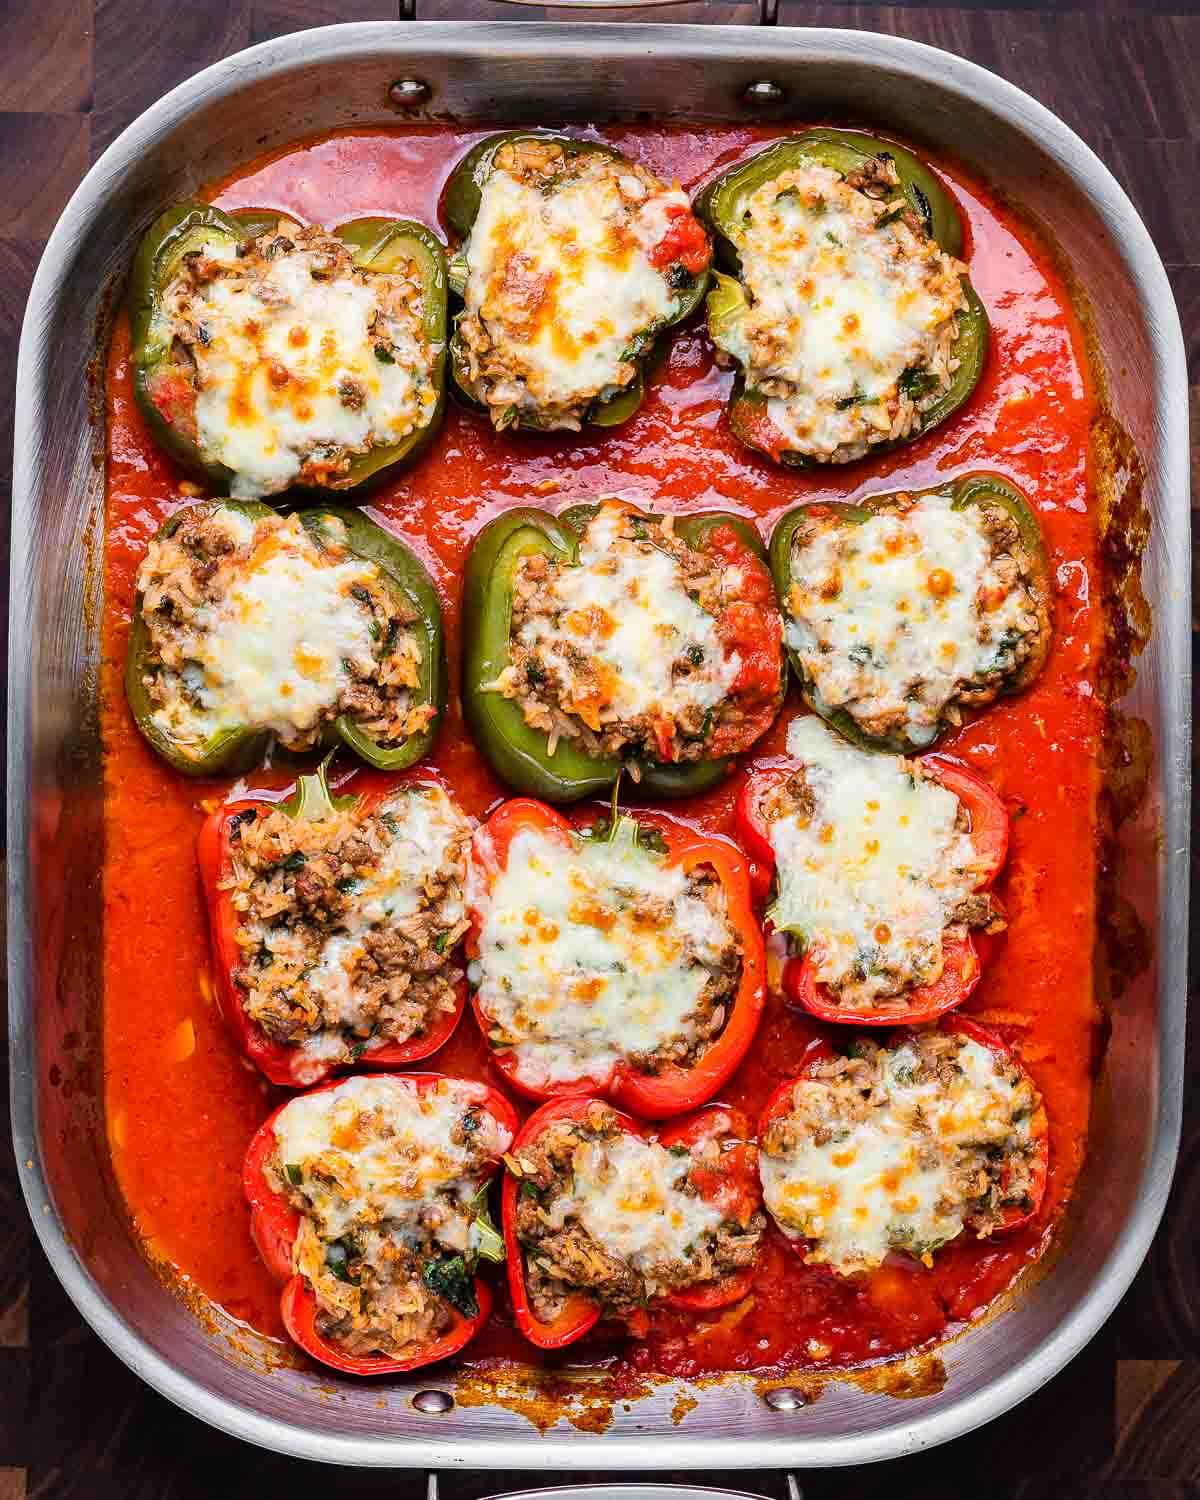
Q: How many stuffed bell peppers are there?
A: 12